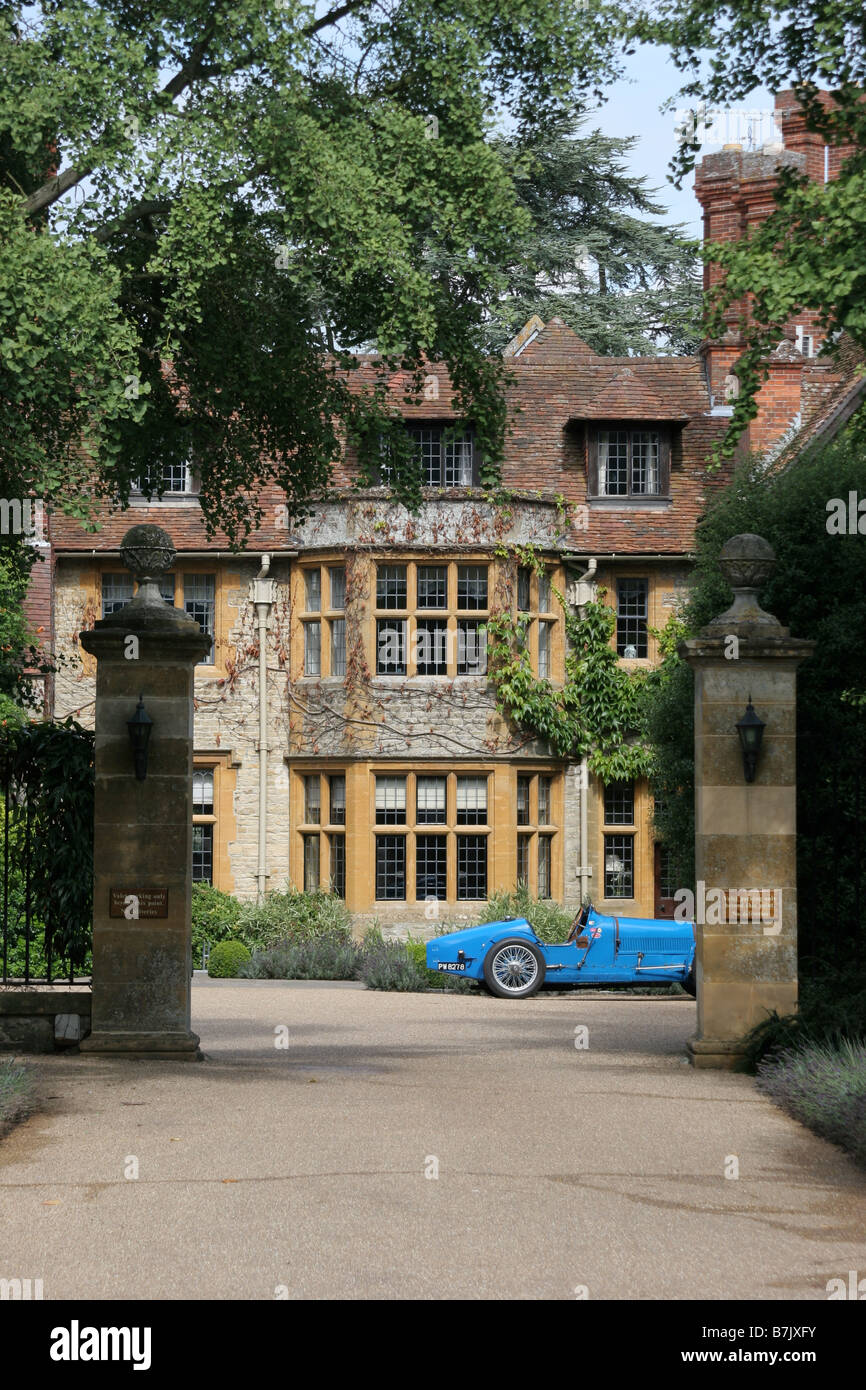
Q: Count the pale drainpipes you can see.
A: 2